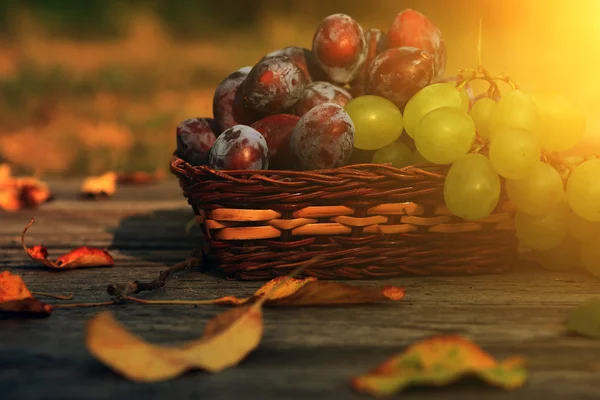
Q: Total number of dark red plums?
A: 12